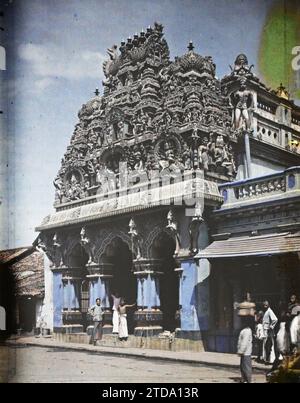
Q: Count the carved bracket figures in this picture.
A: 6